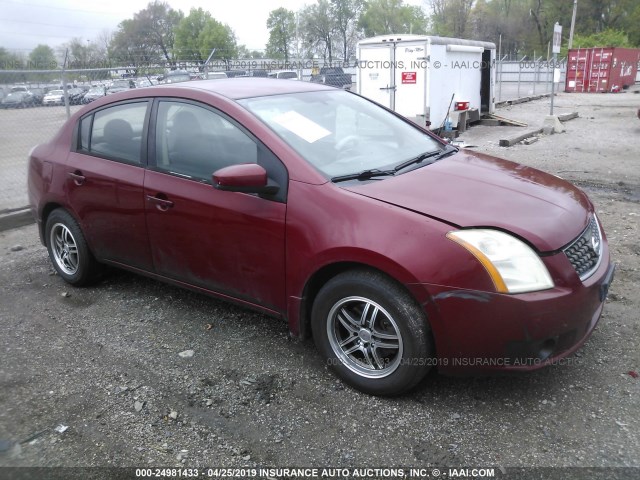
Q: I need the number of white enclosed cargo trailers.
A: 1